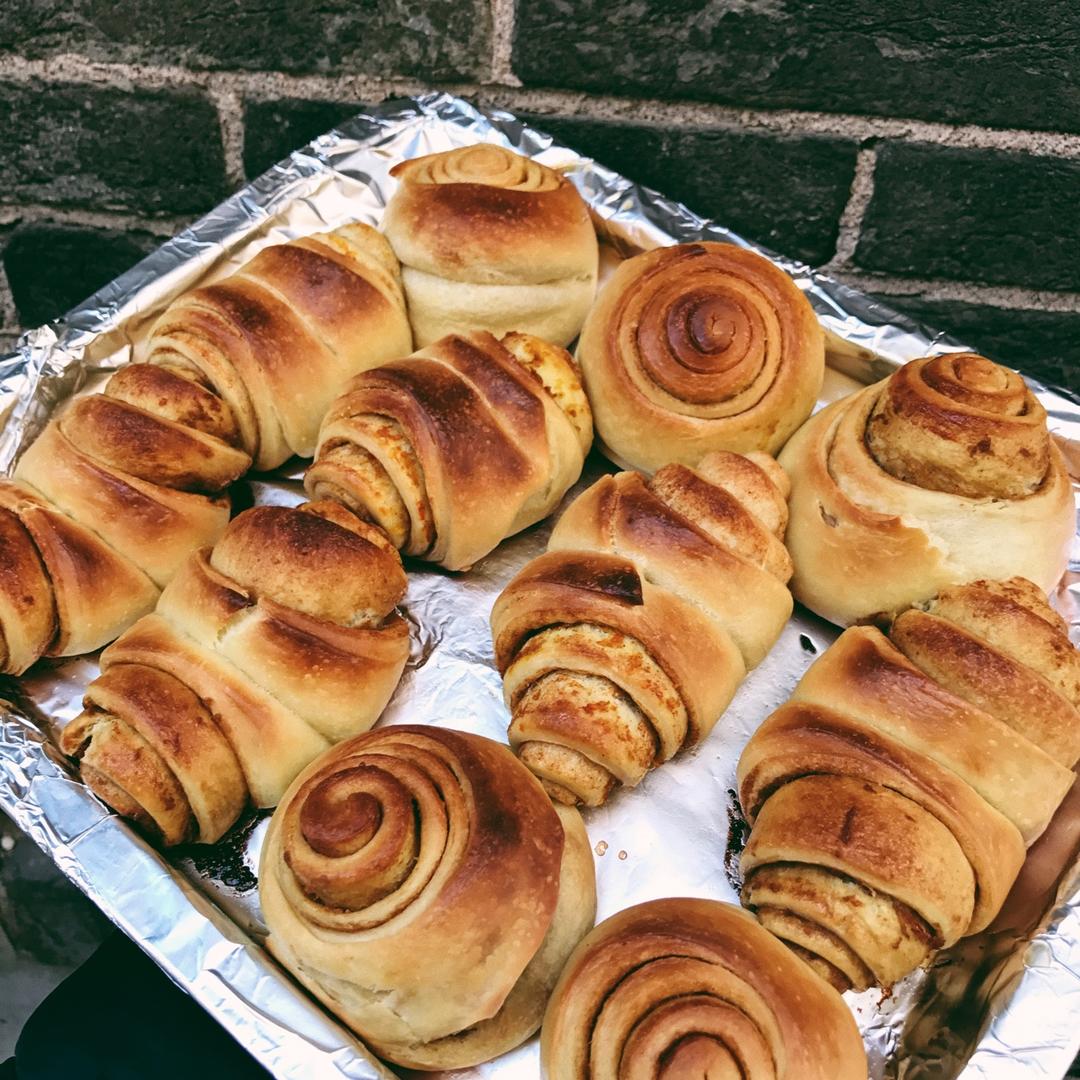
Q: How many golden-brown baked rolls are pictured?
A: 11